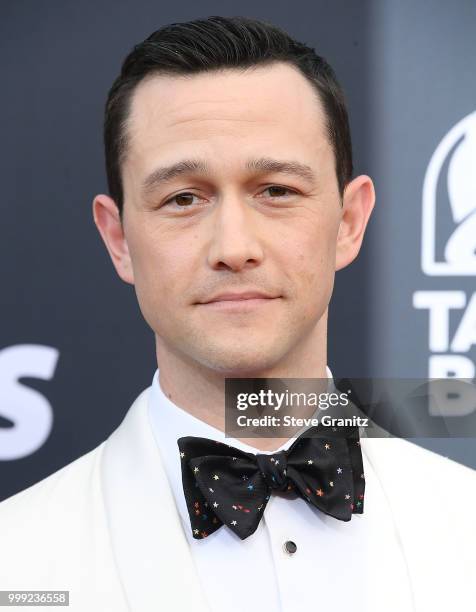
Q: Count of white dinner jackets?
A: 1